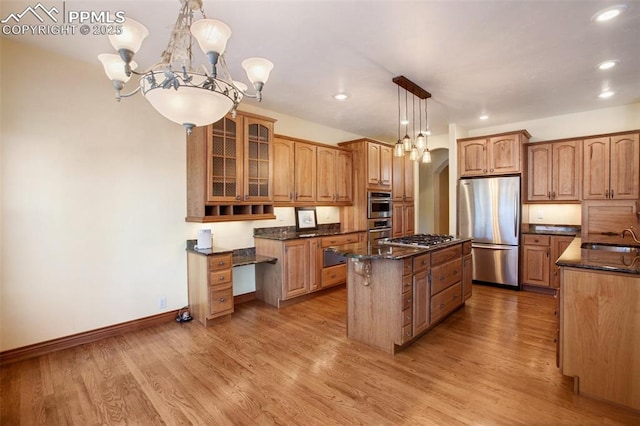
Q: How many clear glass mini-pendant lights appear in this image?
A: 5